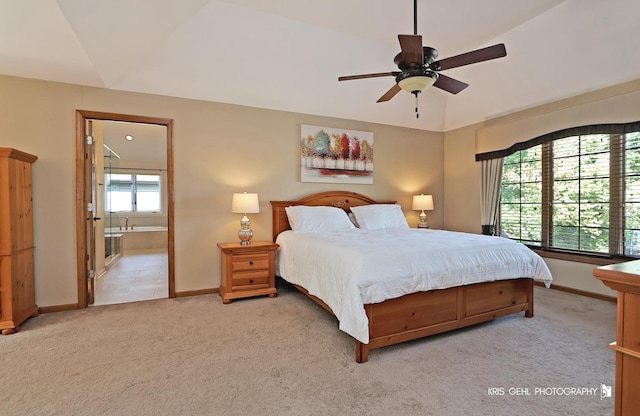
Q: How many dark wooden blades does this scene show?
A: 5